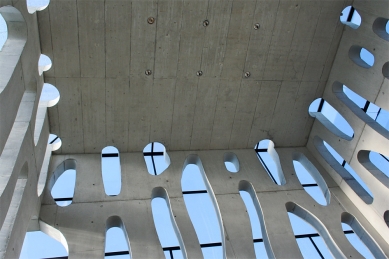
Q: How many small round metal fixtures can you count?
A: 6